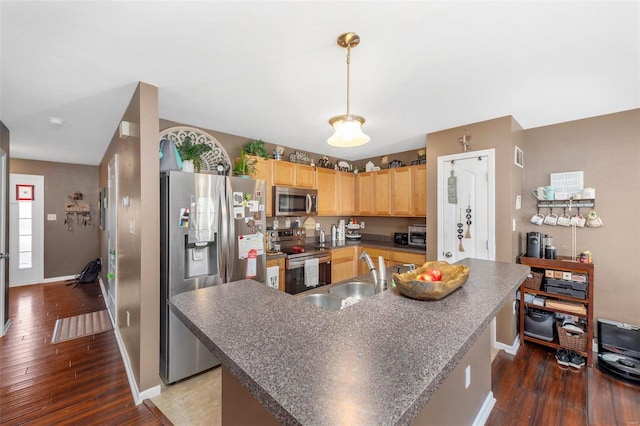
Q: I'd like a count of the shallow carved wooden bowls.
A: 1